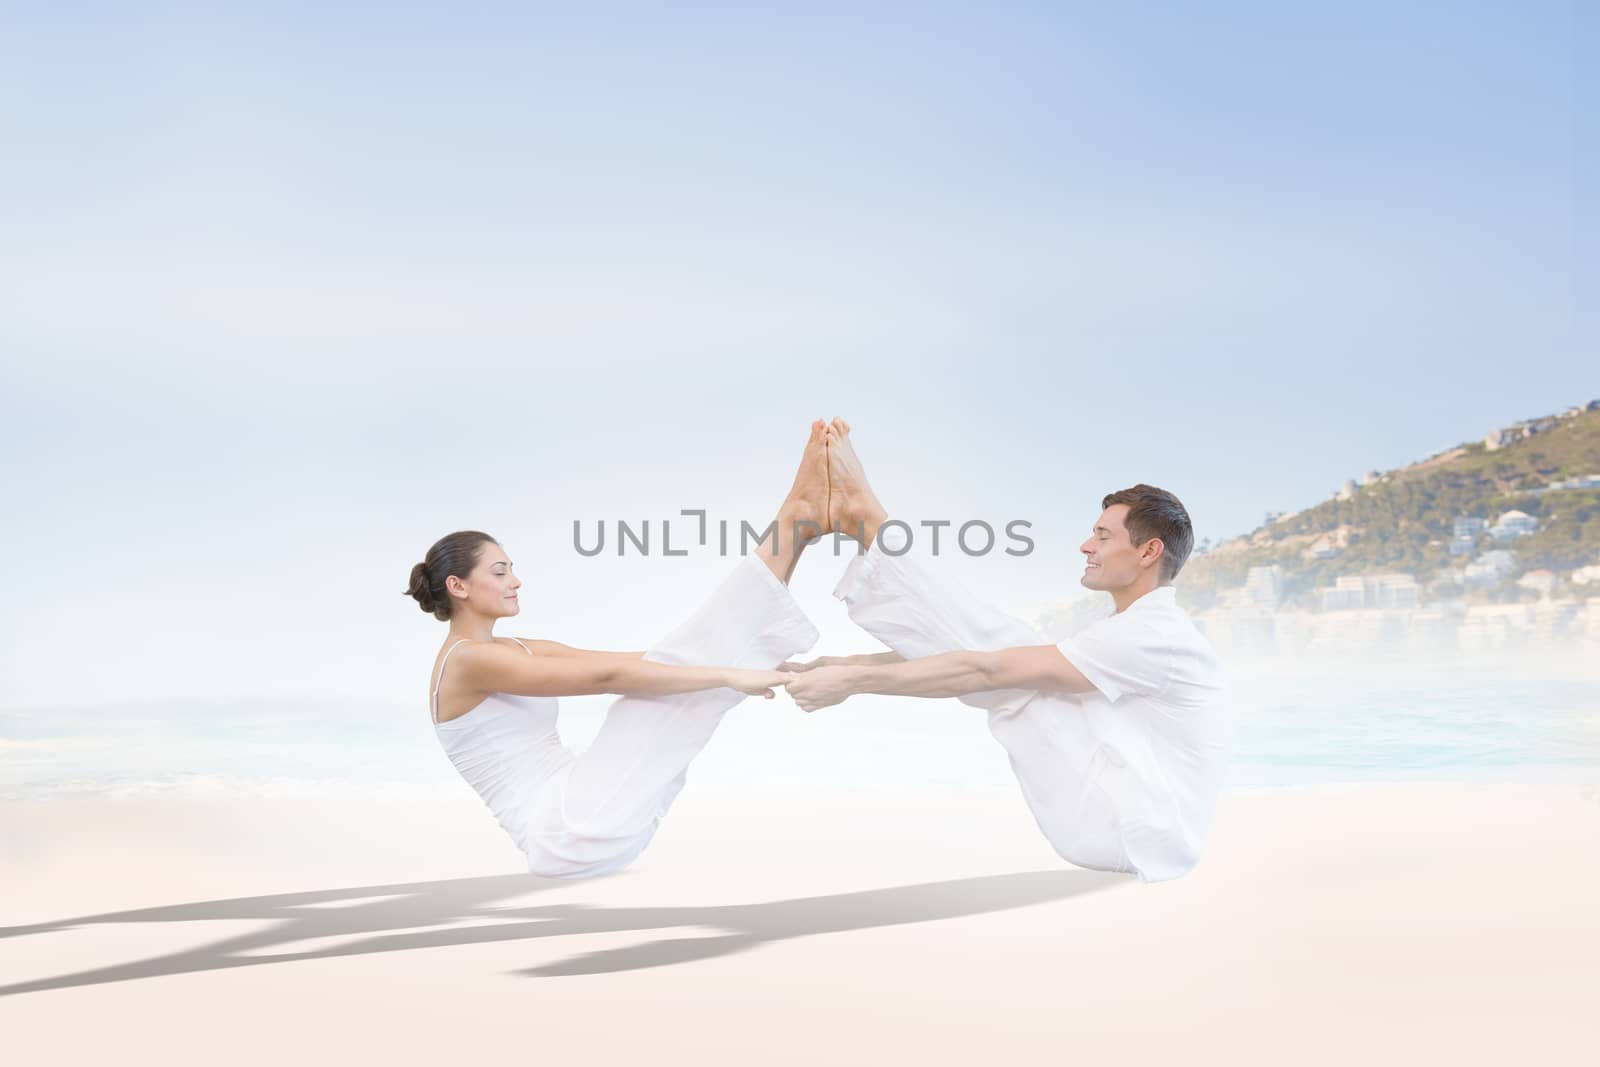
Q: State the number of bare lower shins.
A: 2